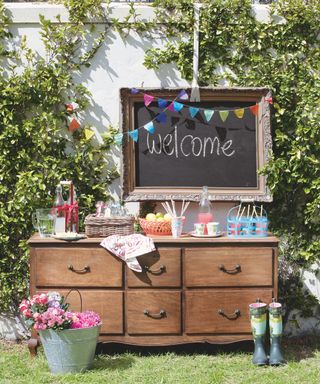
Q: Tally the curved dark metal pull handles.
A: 5